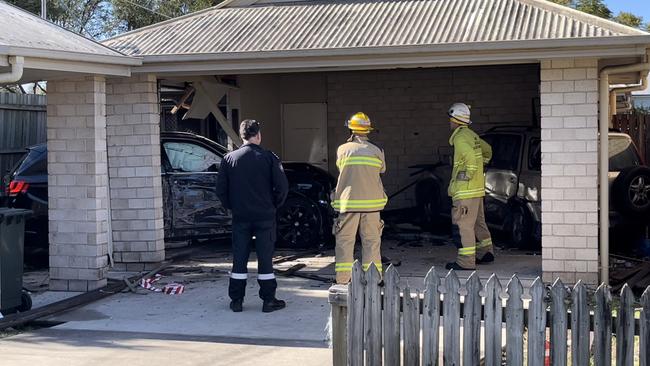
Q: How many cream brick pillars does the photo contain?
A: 3